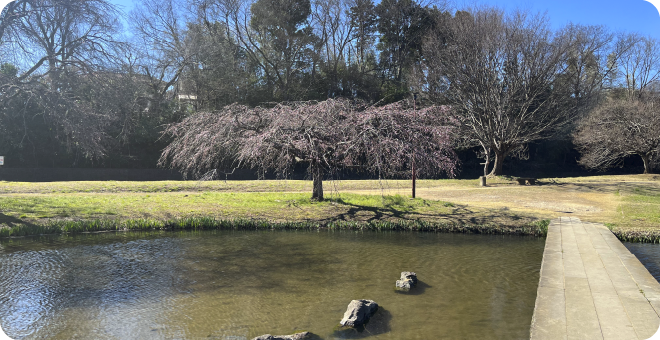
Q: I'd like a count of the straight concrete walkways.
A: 1